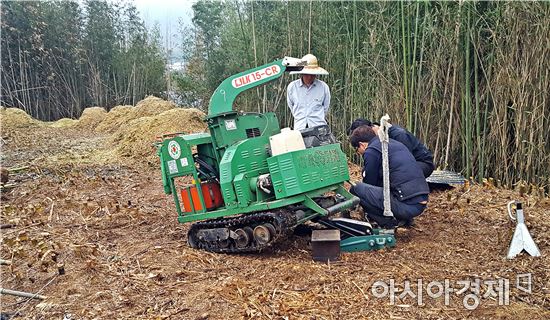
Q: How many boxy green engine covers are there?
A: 1